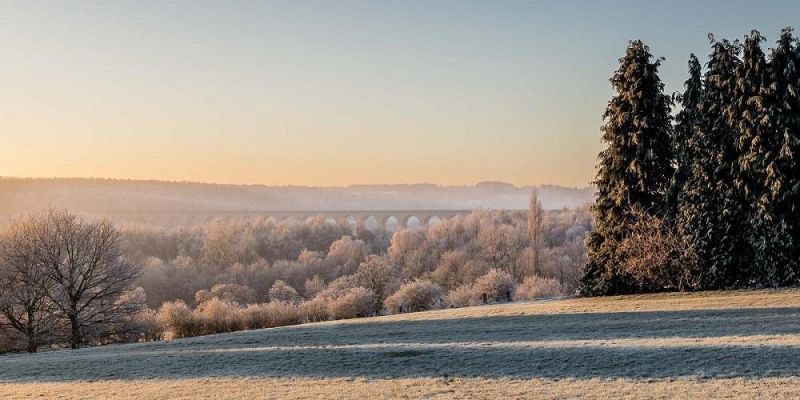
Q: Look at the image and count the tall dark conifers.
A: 5